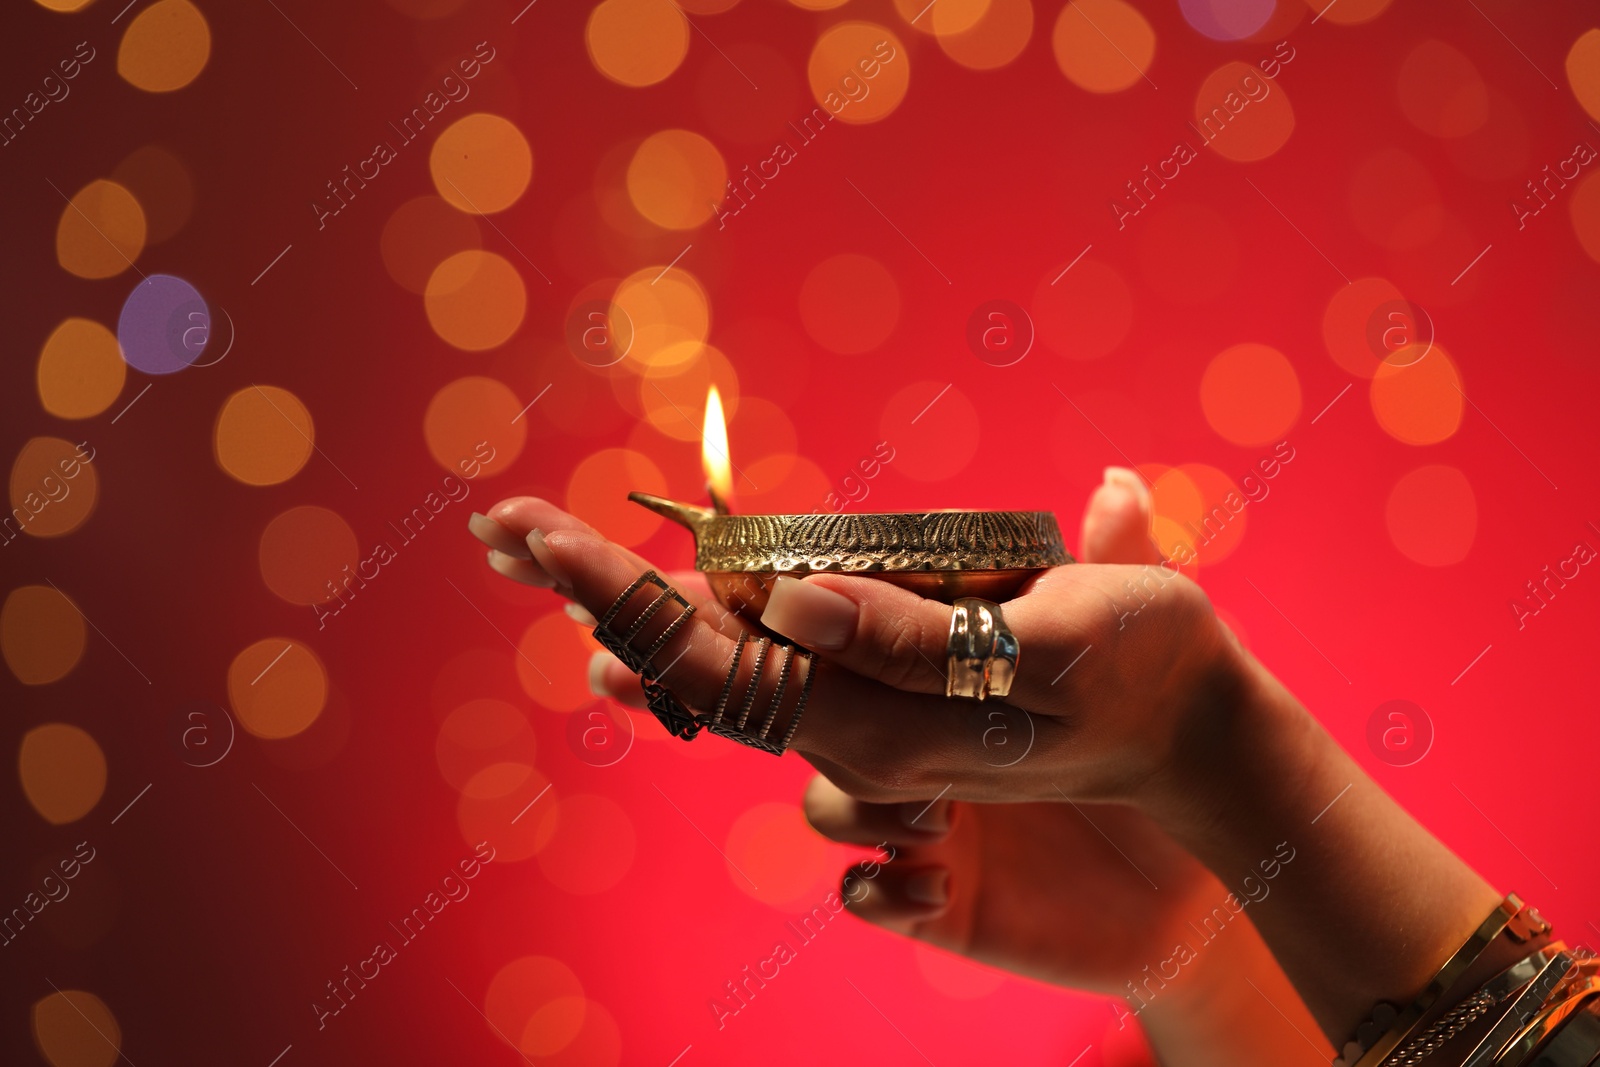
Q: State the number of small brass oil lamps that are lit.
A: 1